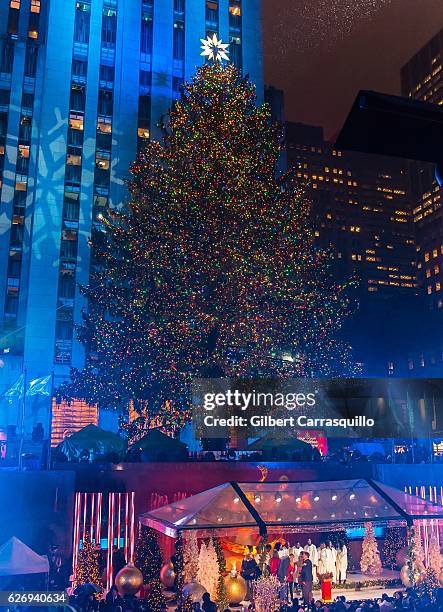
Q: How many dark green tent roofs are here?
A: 3